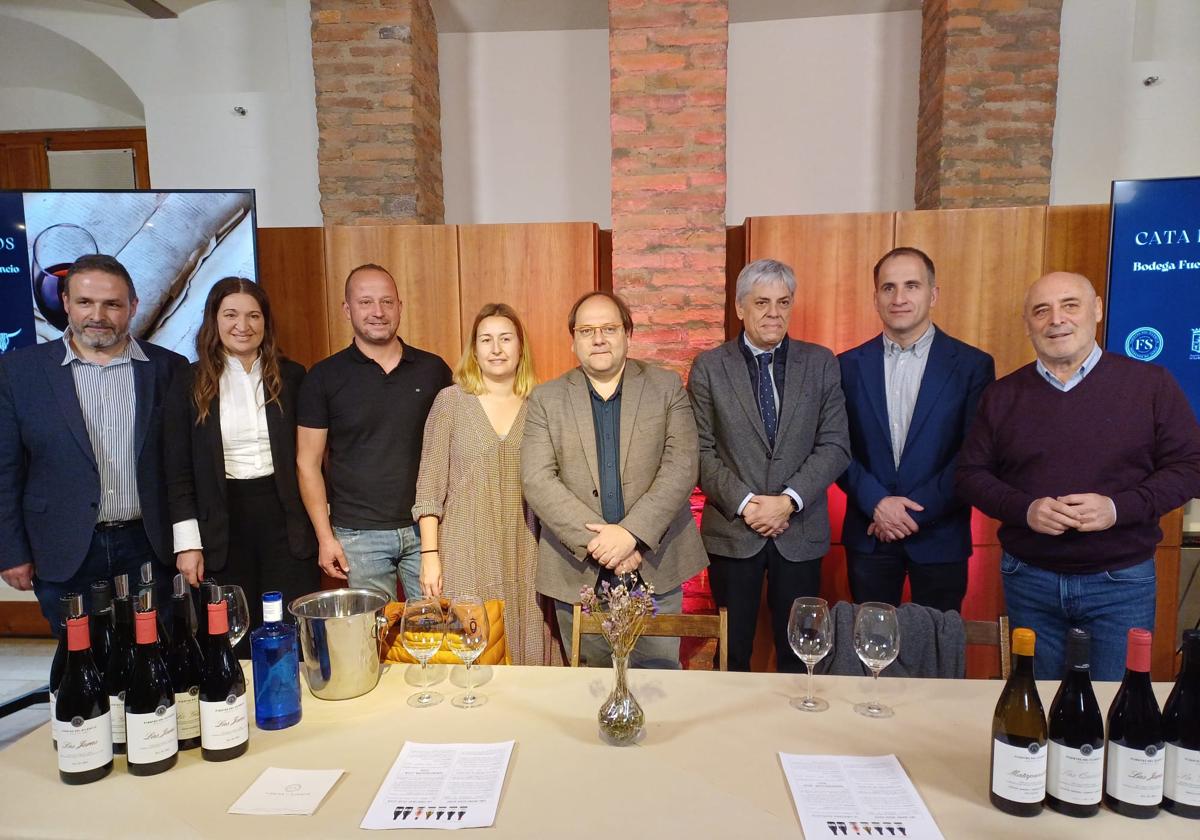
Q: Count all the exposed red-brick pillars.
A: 3